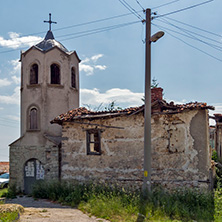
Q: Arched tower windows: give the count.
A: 4